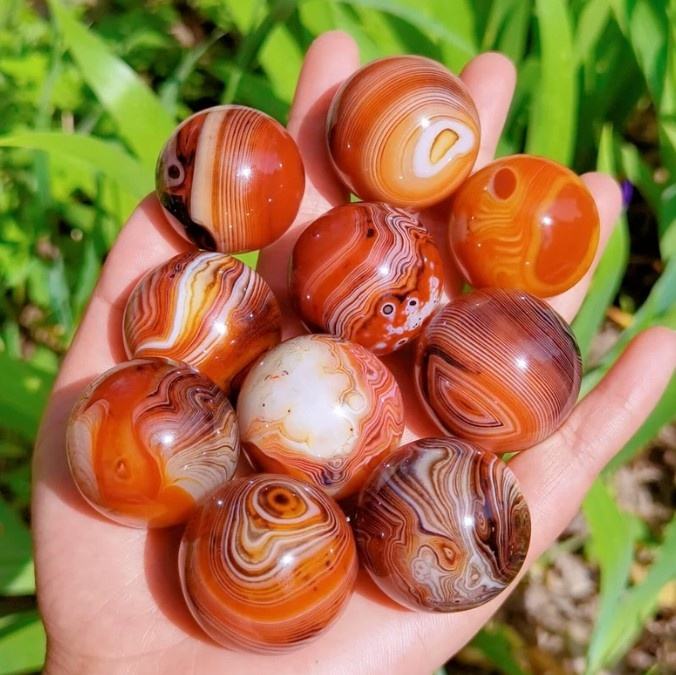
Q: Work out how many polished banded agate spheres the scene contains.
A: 10